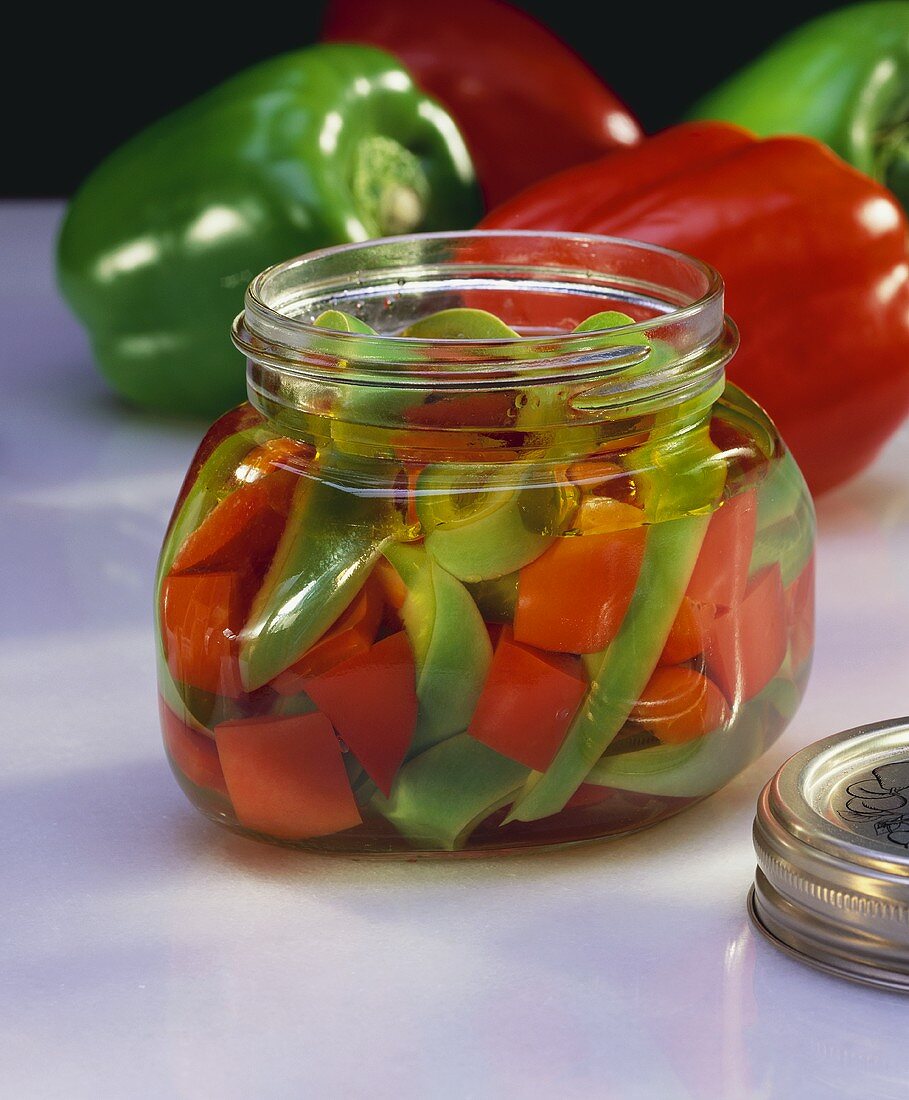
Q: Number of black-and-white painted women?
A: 0